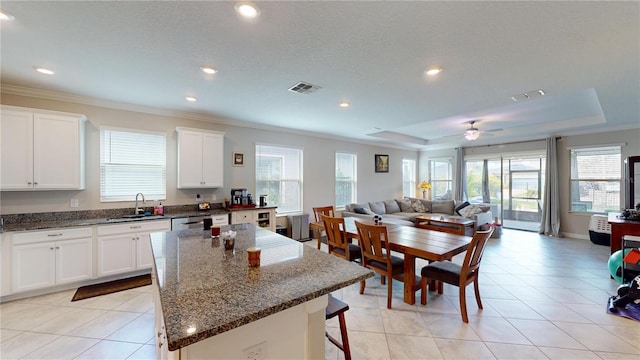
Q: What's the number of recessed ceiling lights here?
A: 7